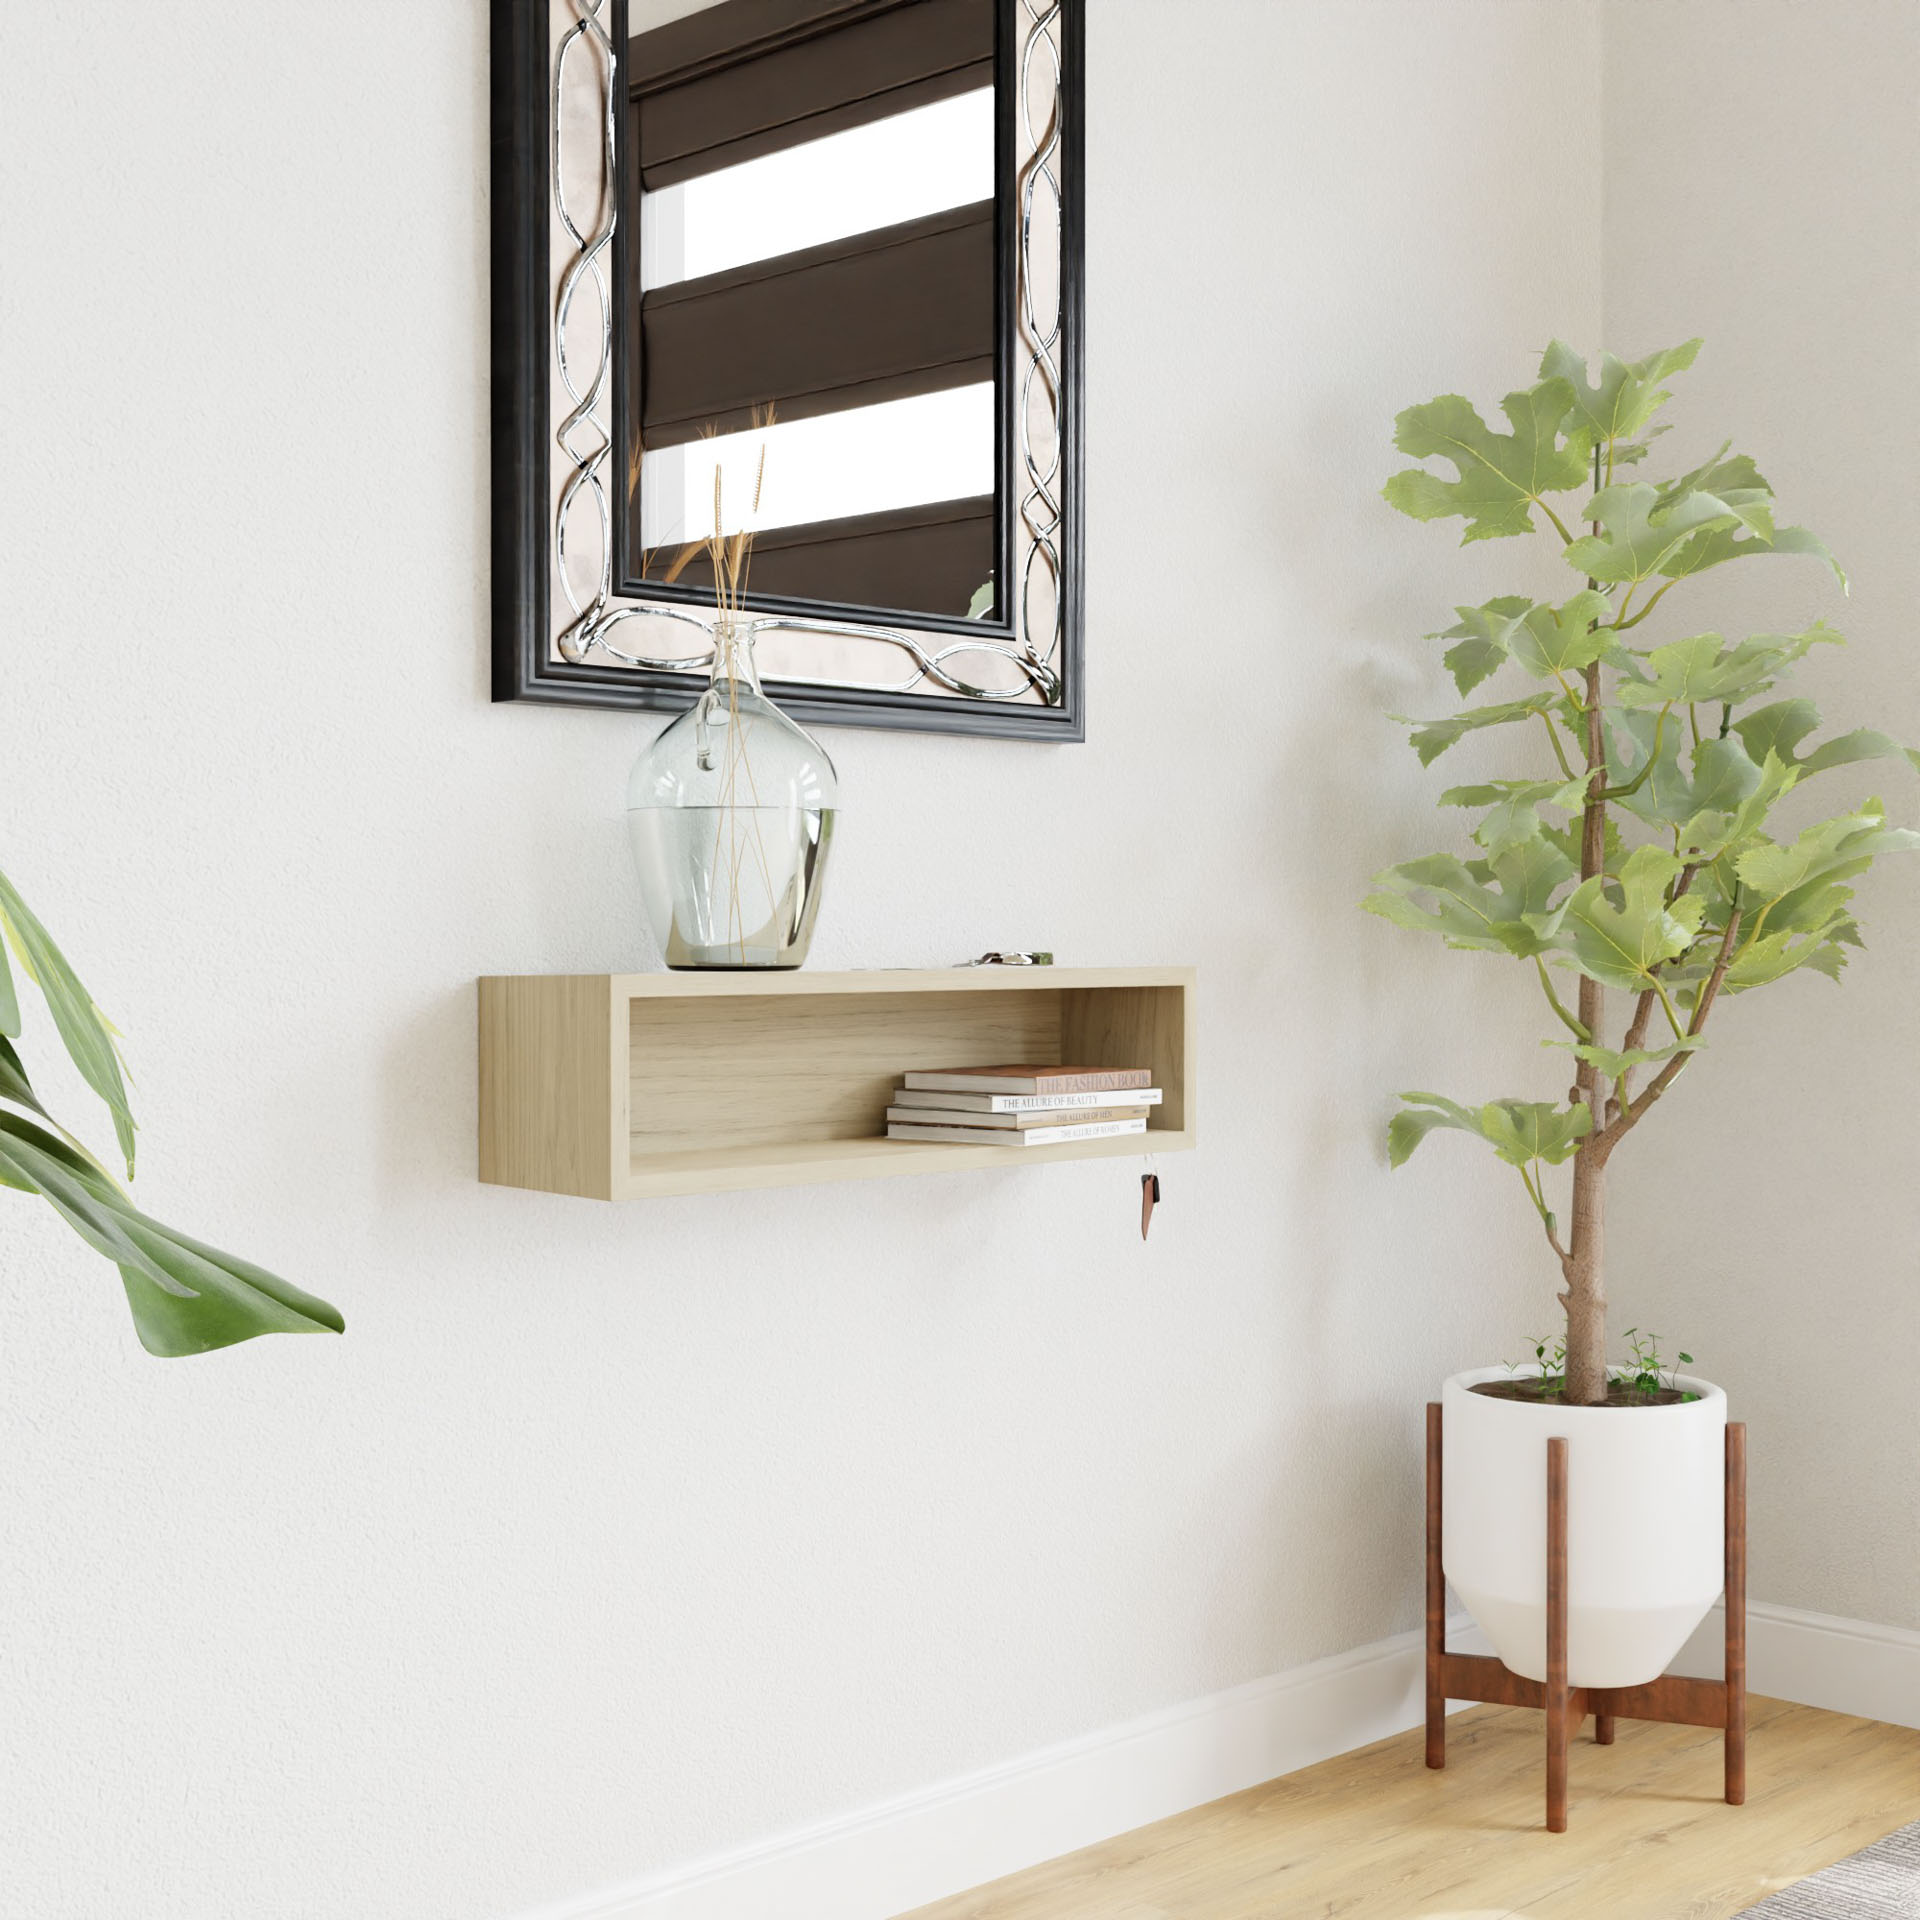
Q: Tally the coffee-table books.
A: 4